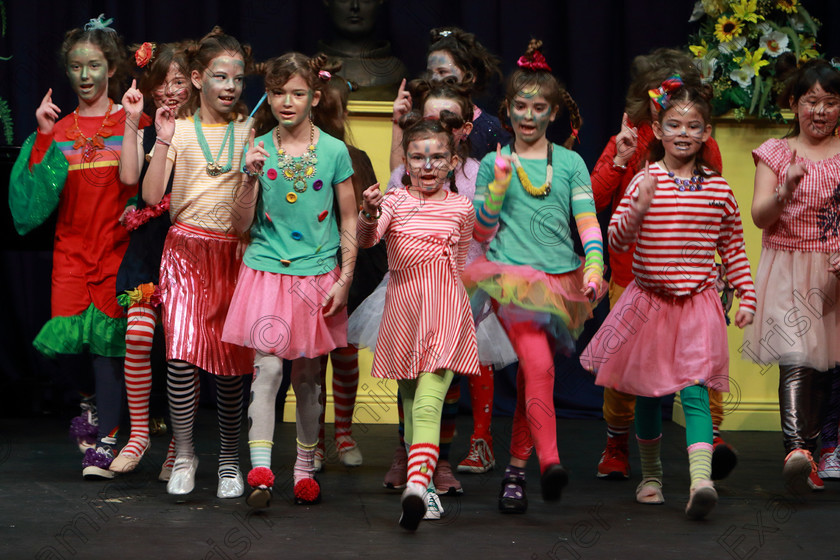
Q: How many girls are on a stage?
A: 12